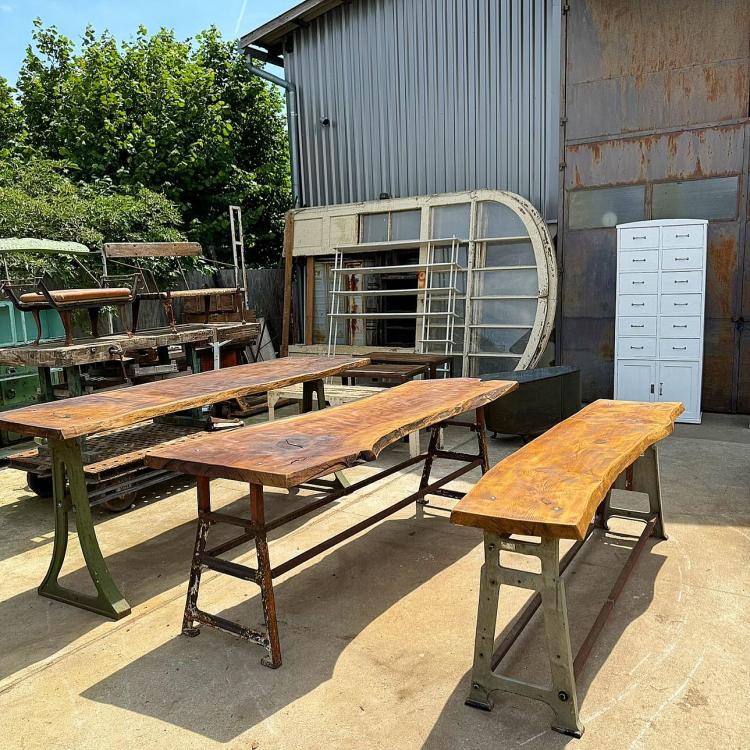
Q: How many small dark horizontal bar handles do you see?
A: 12